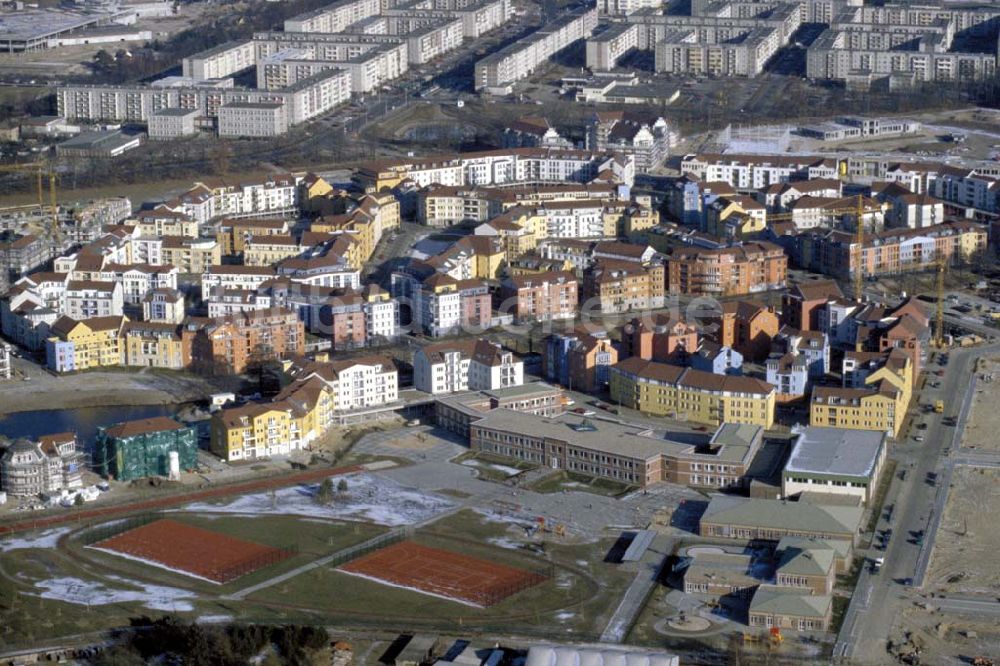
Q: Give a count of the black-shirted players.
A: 0